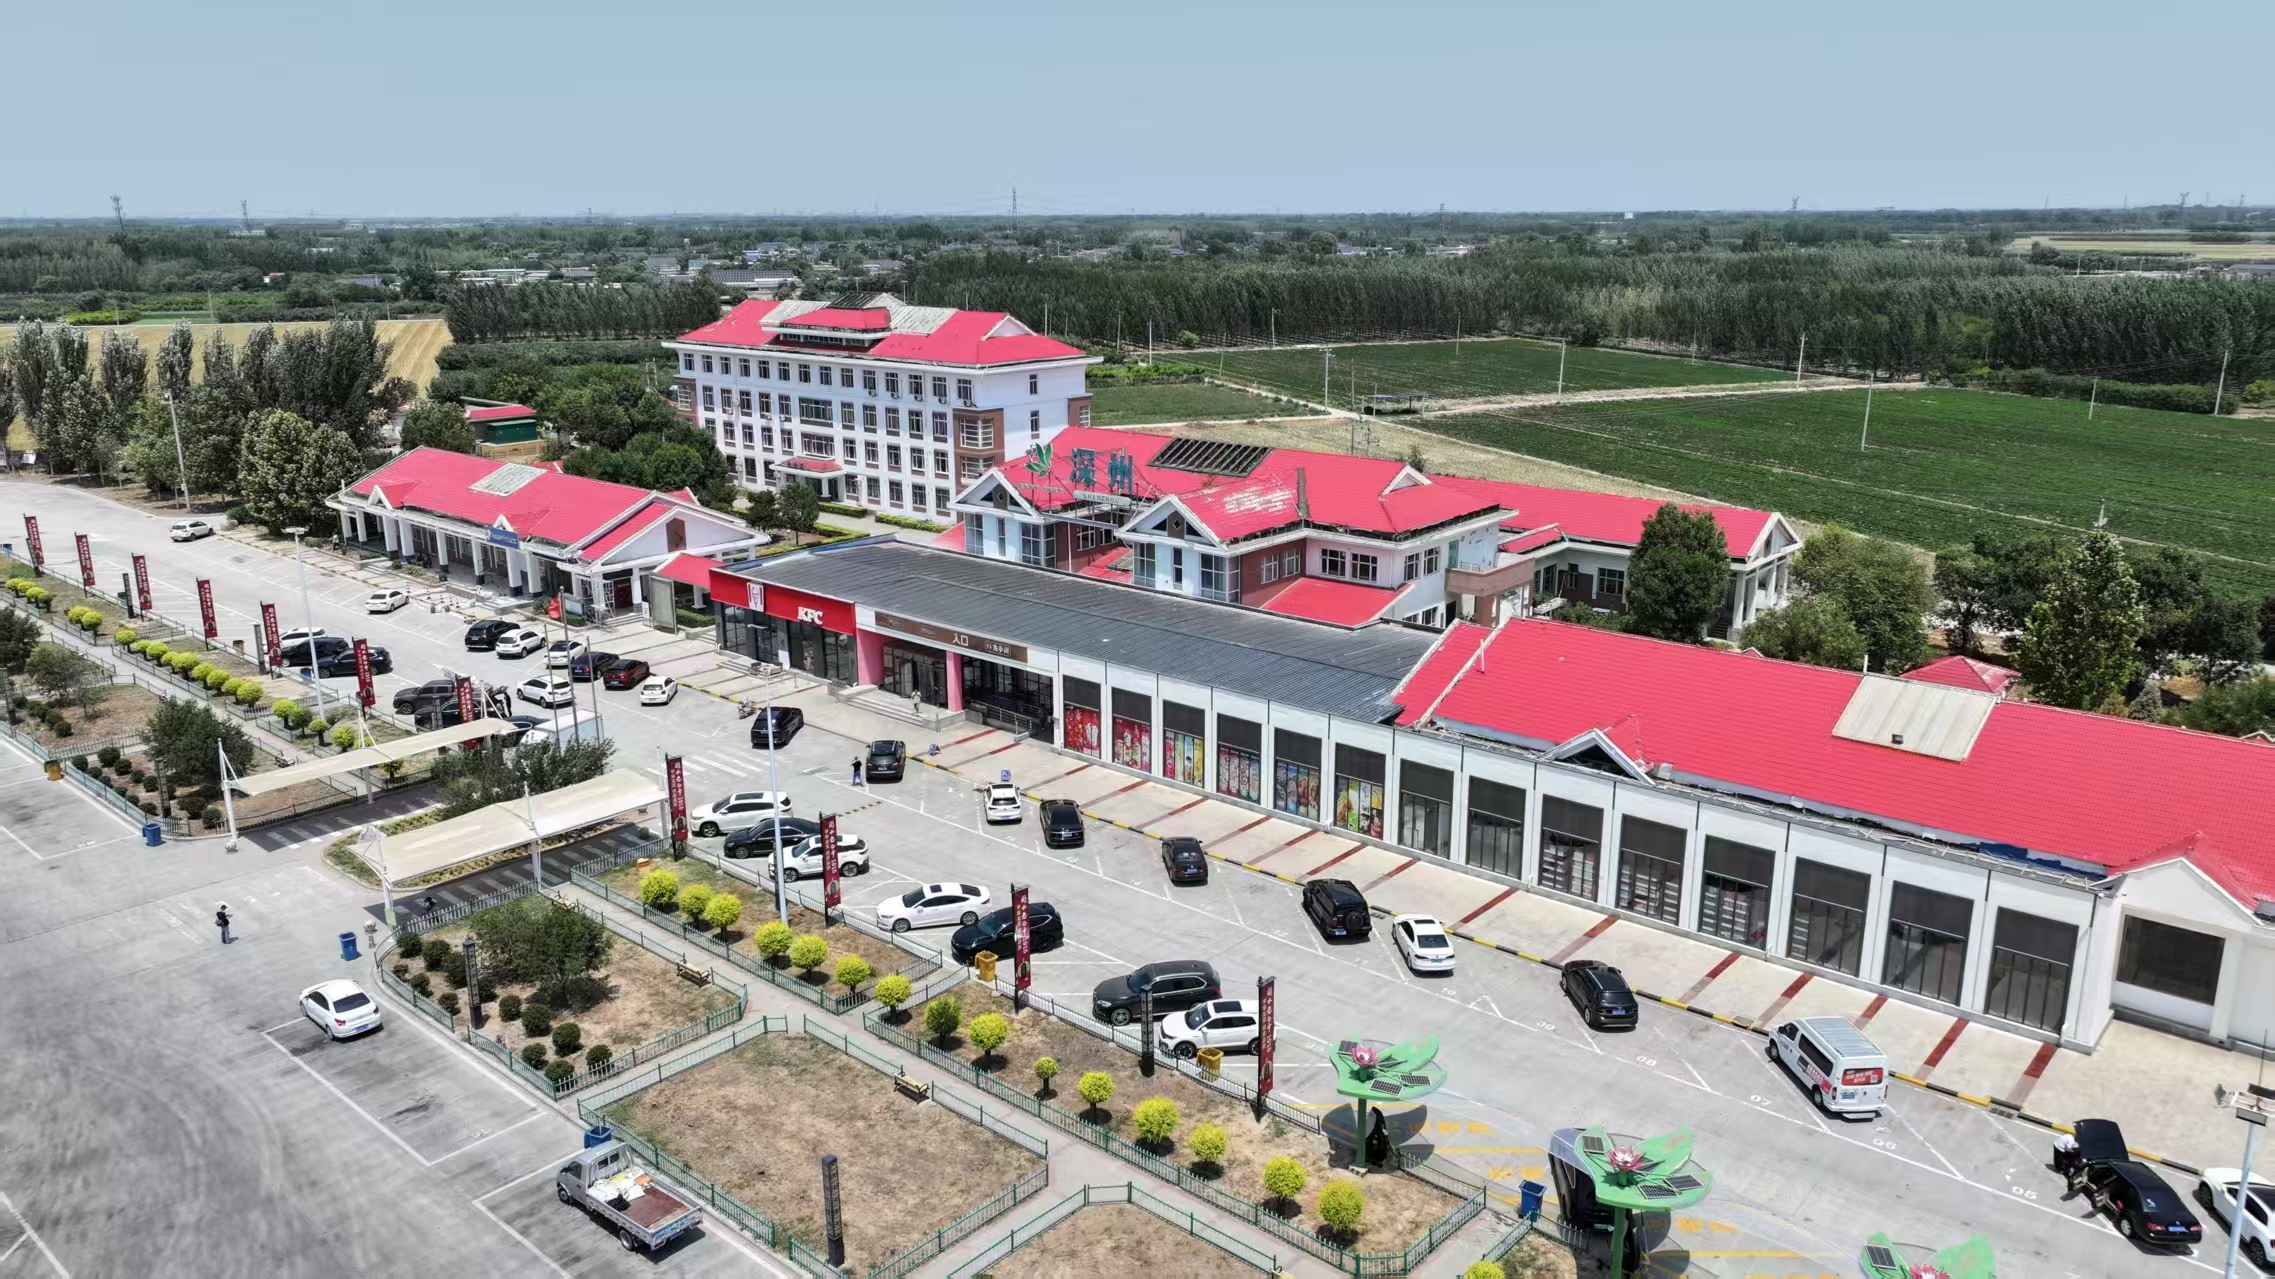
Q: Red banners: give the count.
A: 11